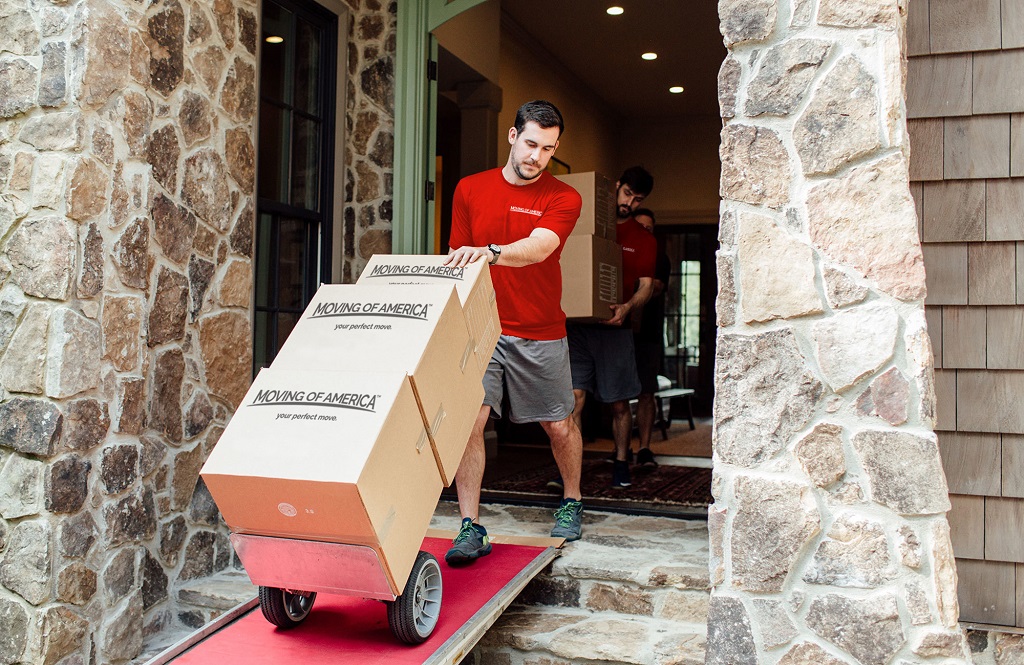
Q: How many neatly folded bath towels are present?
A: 0